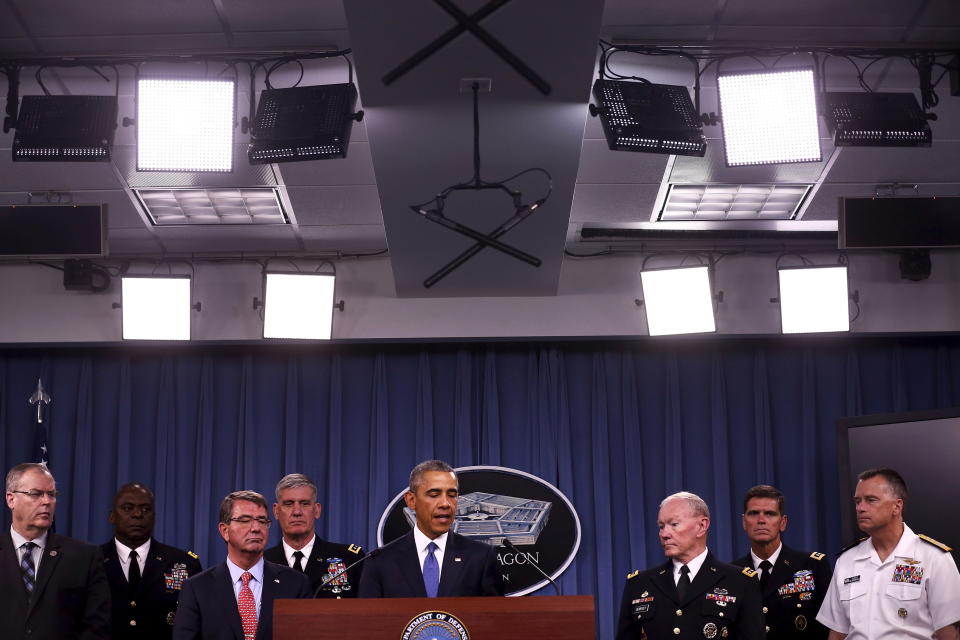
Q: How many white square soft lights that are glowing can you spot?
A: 6